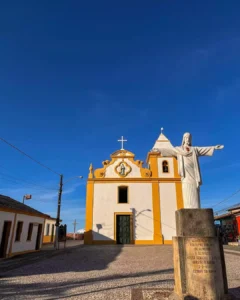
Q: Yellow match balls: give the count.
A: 0